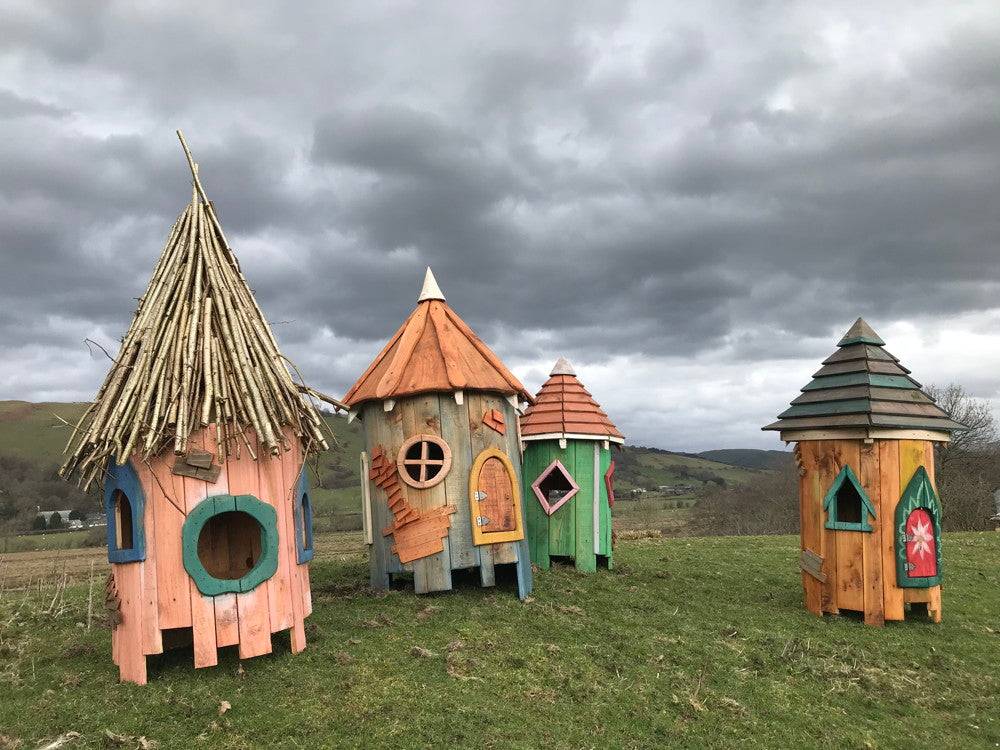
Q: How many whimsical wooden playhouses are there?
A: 4